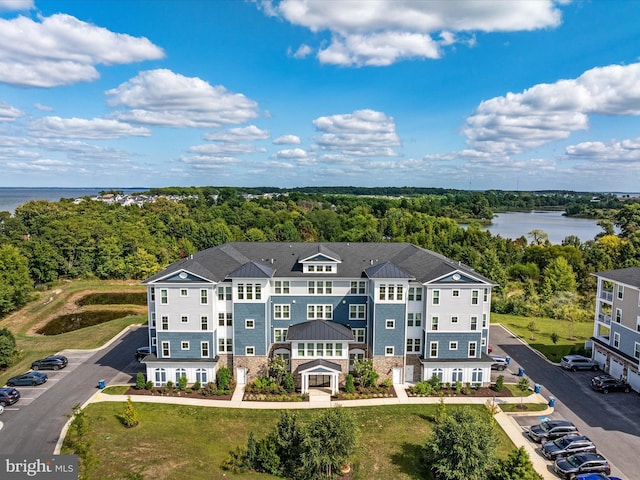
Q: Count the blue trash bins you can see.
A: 5